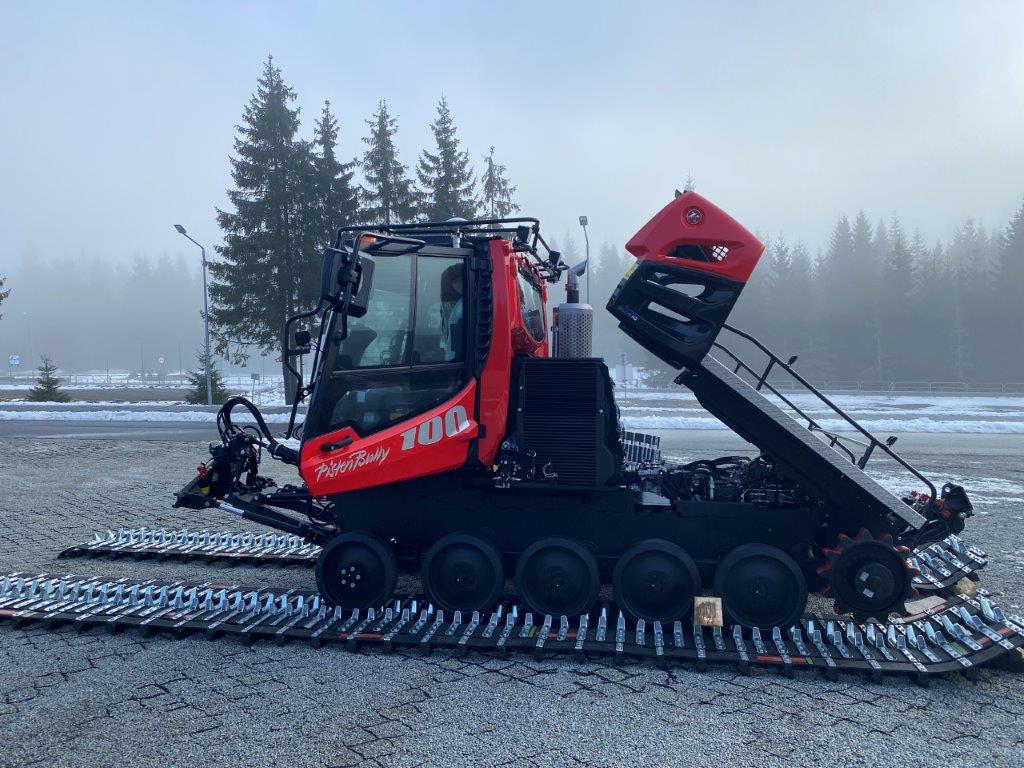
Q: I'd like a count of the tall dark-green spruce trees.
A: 5